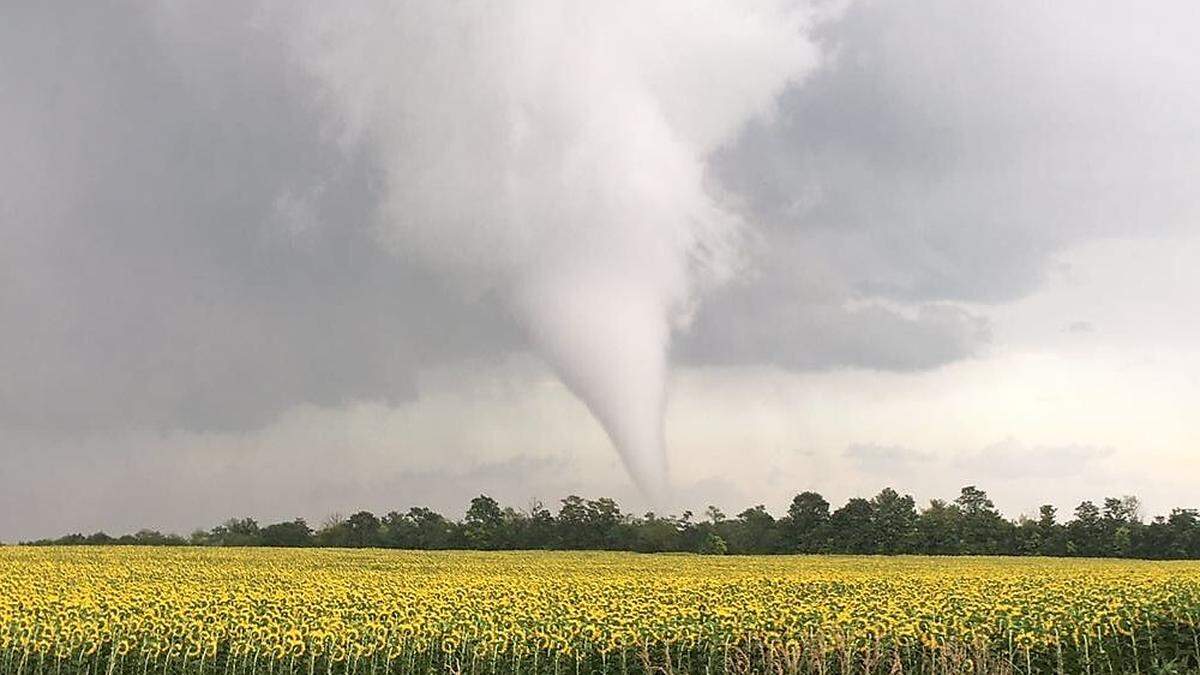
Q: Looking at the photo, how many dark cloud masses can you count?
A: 2